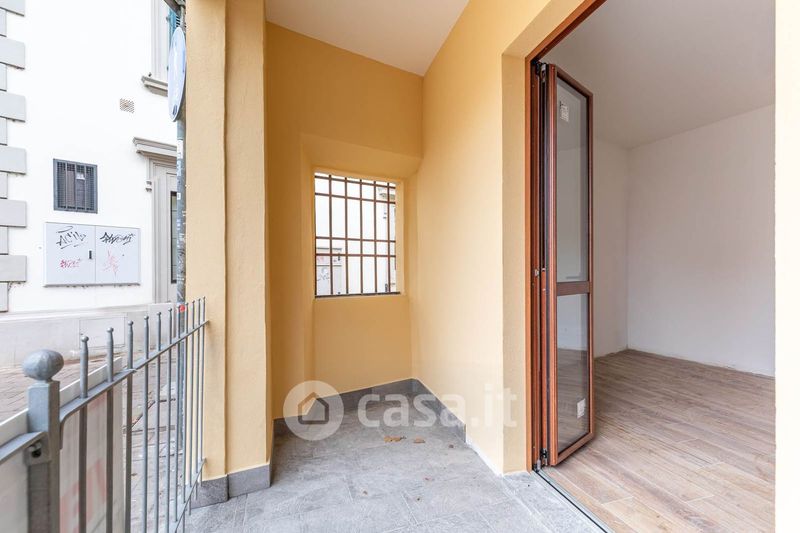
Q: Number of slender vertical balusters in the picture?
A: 11